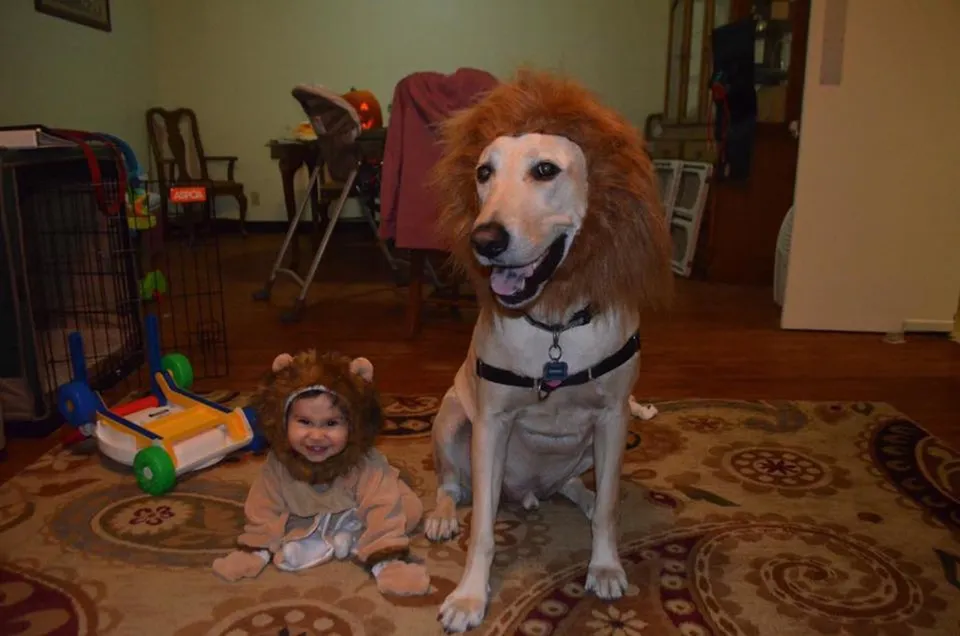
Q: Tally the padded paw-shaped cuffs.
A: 2